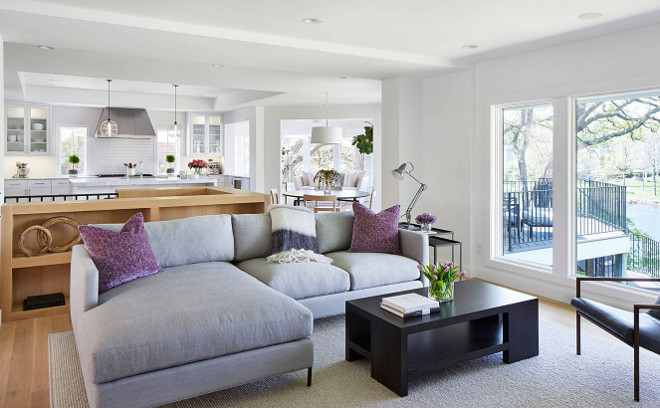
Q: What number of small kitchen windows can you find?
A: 2